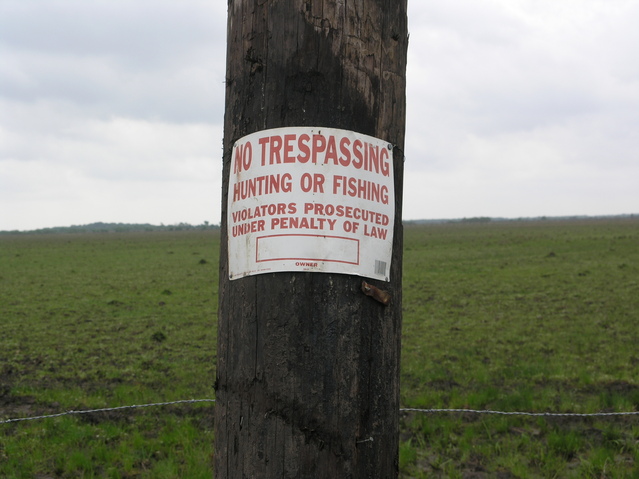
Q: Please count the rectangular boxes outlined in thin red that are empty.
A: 1